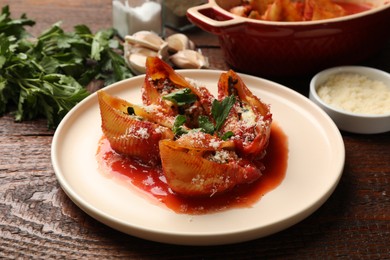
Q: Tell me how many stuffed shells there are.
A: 4